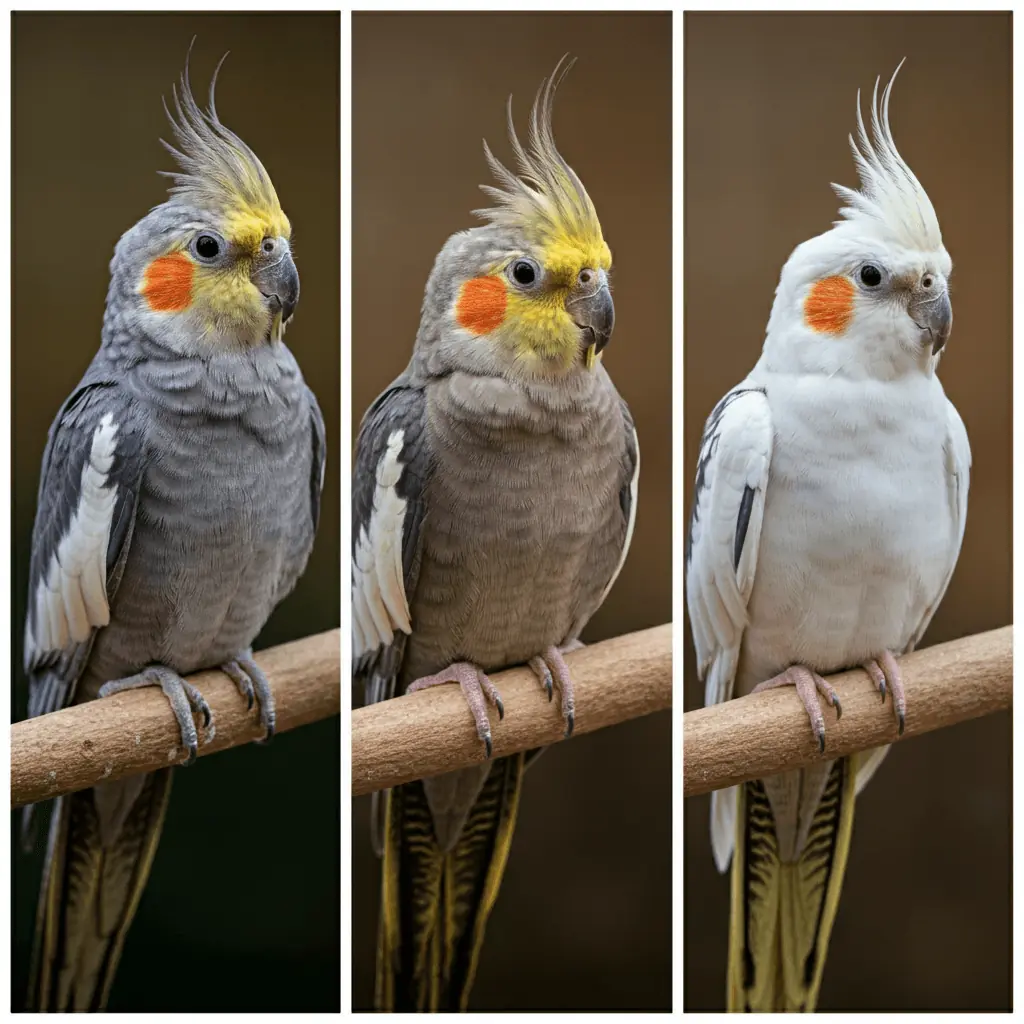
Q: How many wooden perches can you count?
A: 3